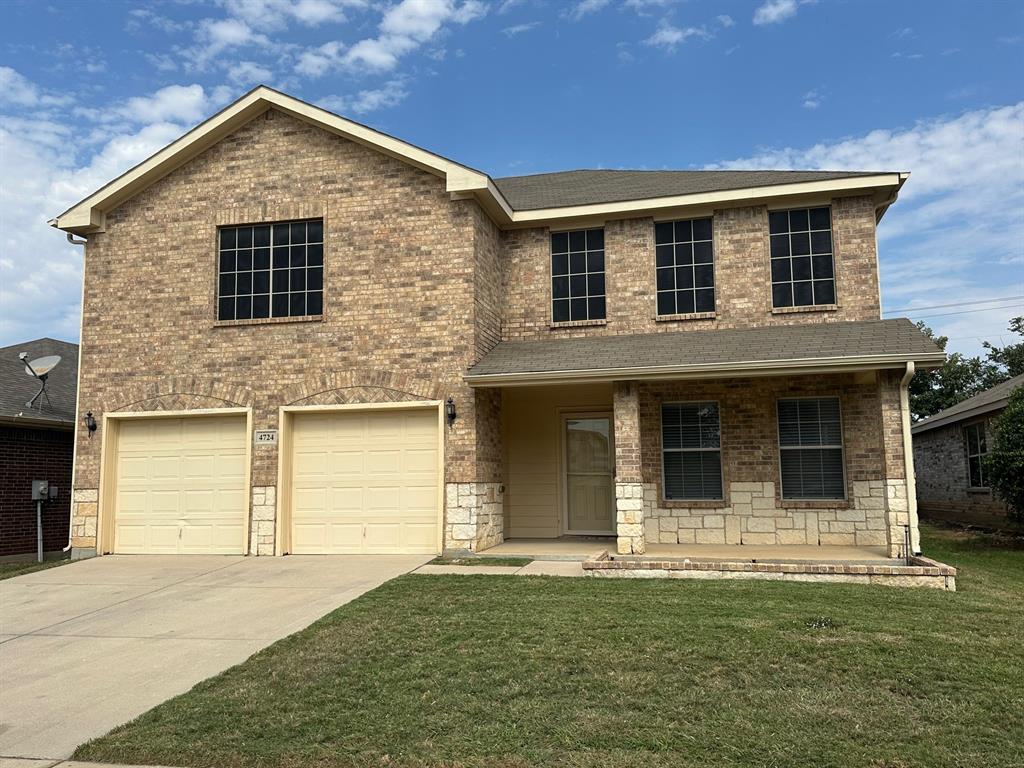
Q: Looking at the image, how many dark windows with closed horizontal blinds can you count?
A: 2